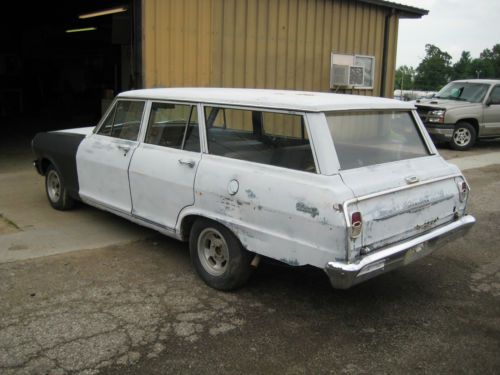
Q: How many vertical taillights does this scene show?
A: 2